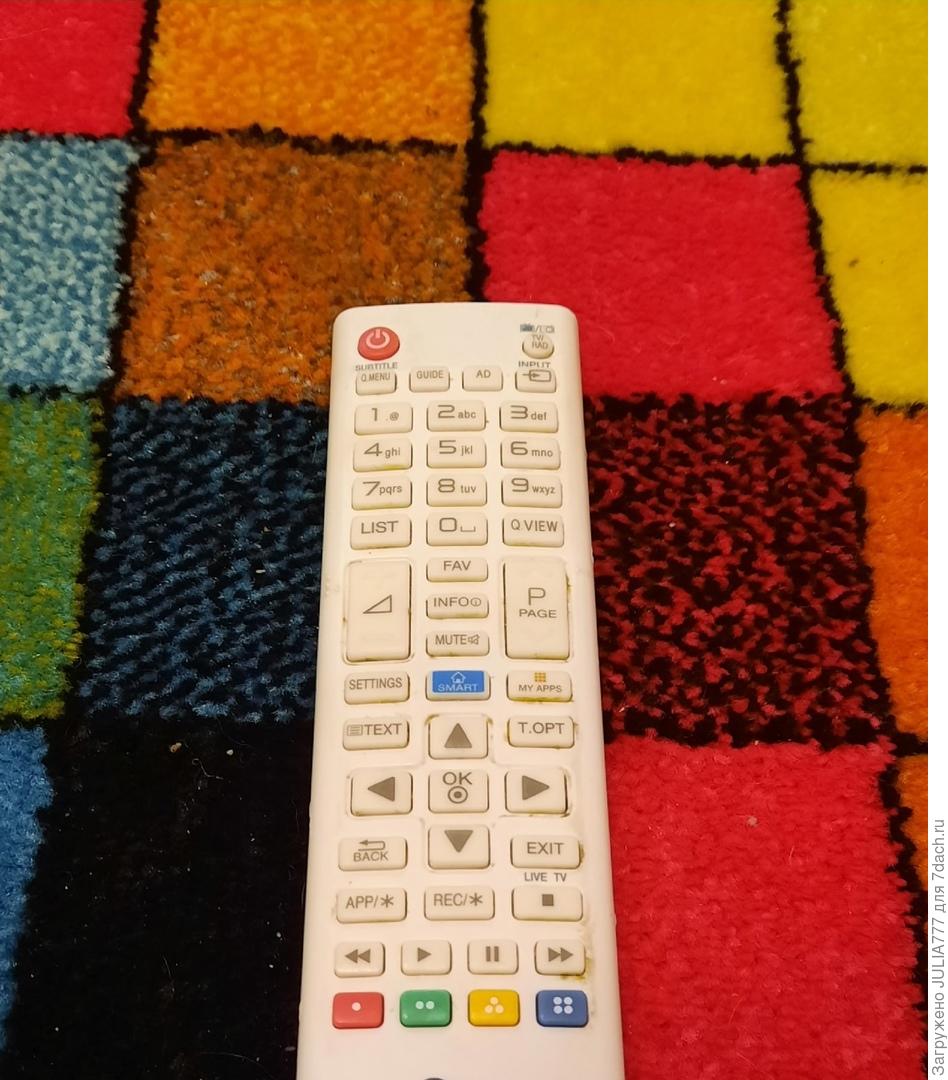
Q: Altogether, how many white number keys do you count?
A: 10